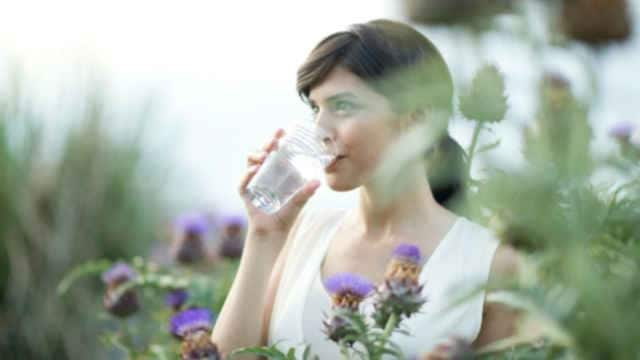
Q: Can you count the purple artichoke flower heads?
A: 8